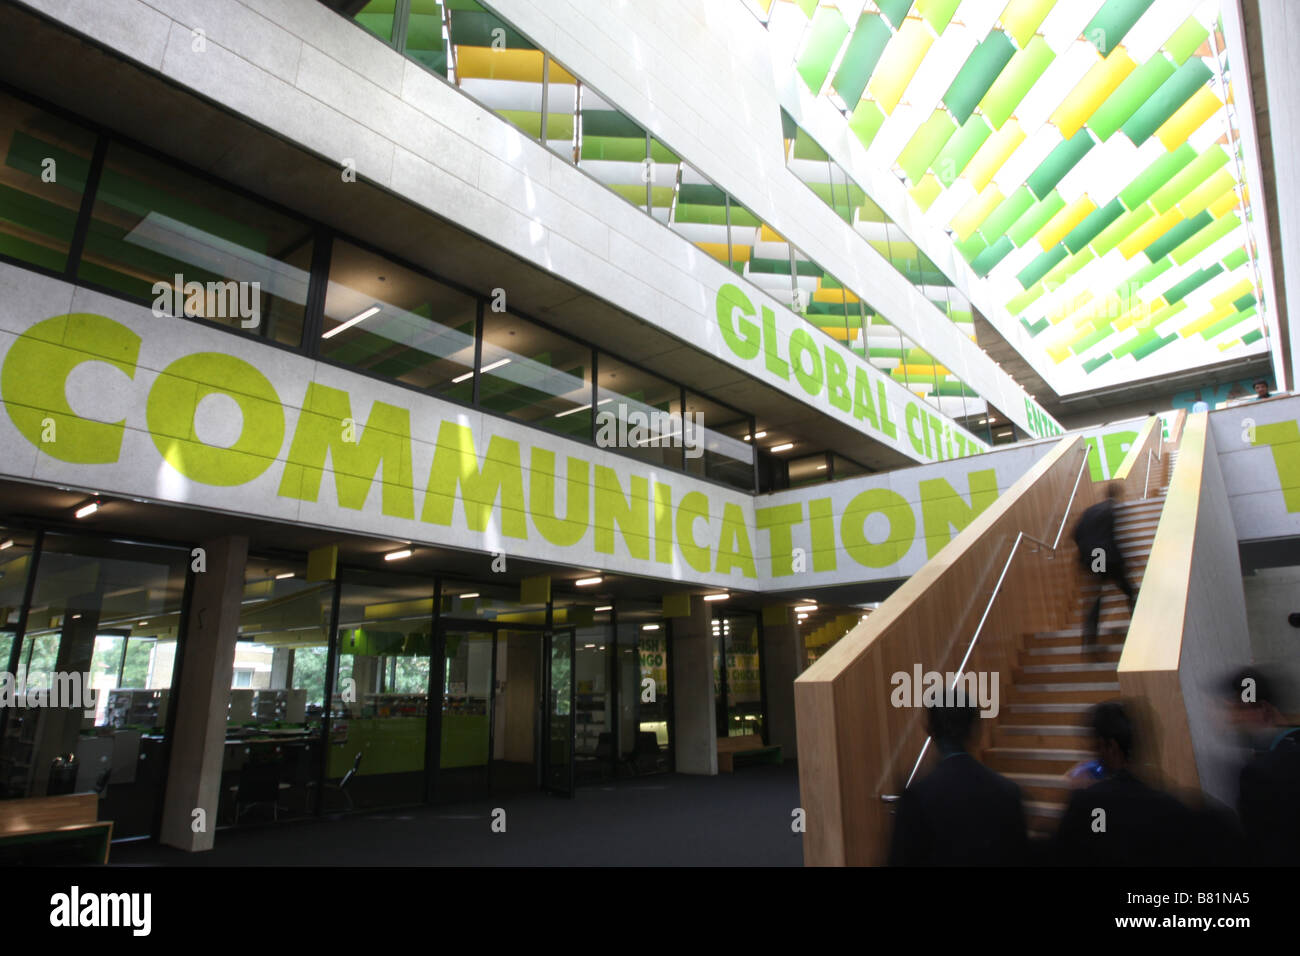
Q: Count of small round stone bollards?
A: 0